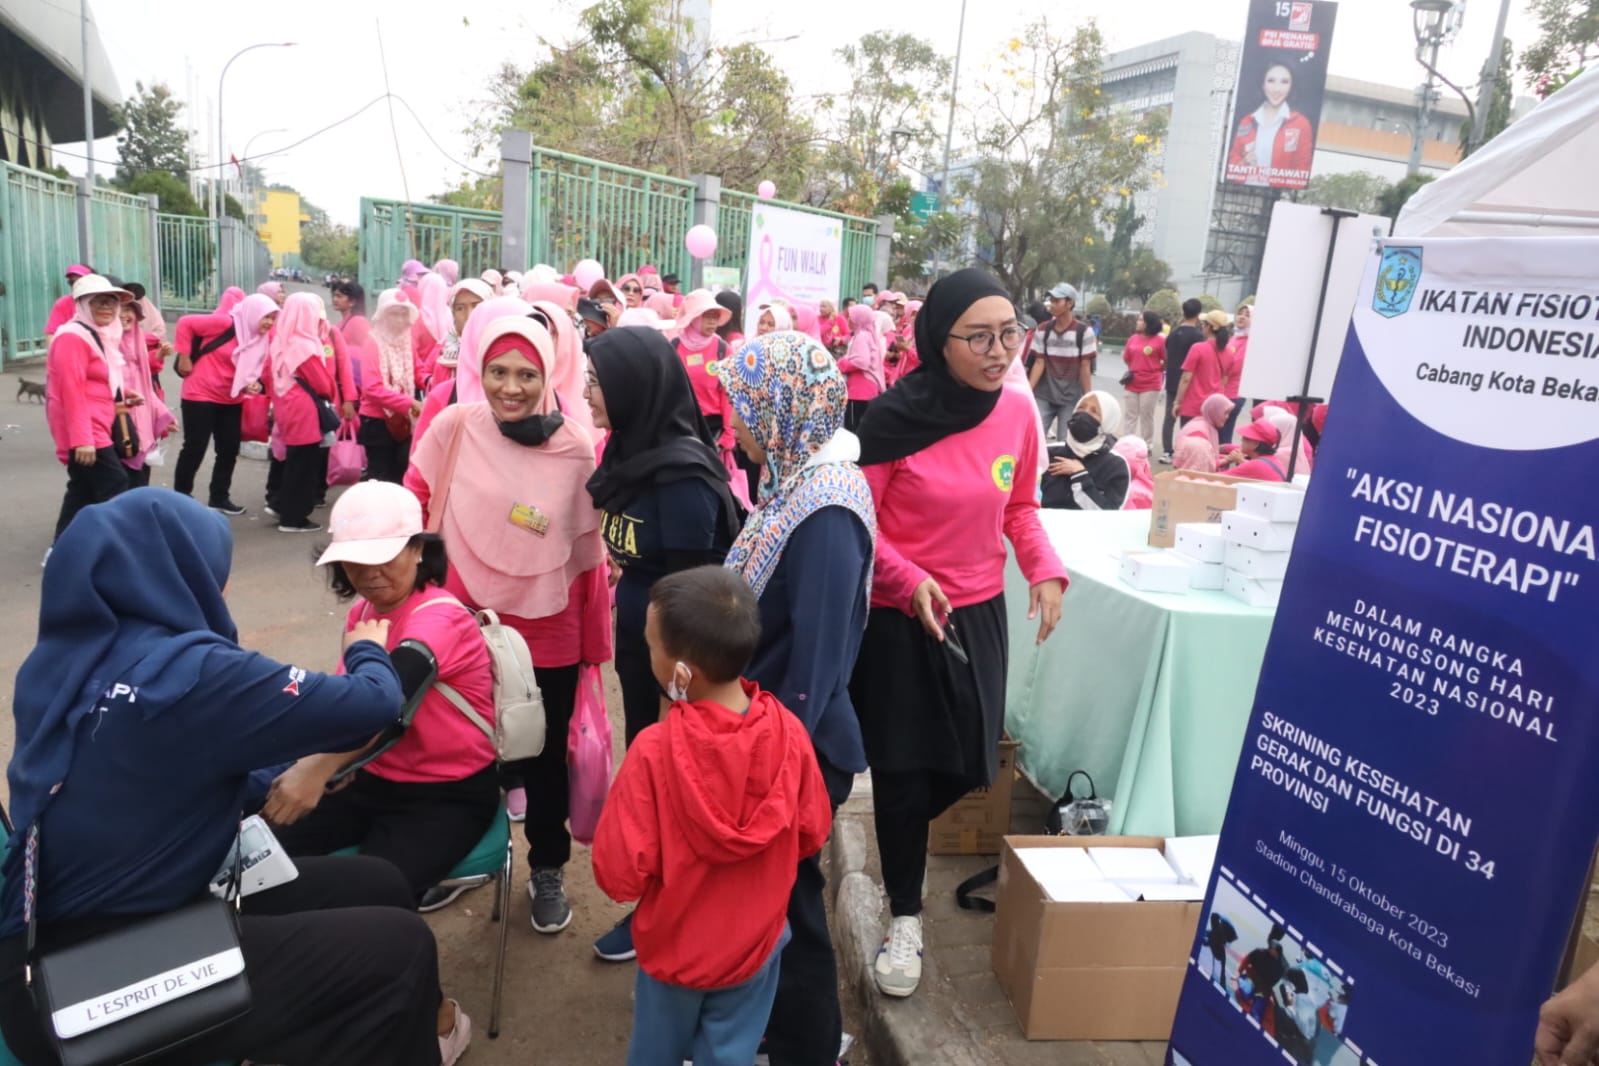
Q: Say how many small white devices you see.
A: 1